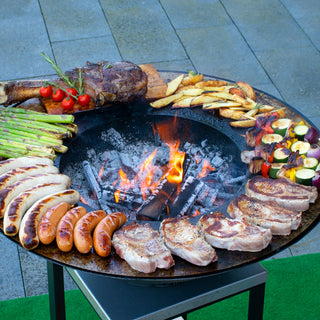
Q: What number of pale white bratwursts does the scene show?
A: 5